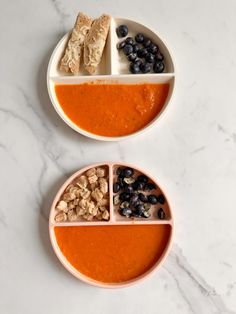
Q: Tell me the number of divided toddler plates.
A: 2